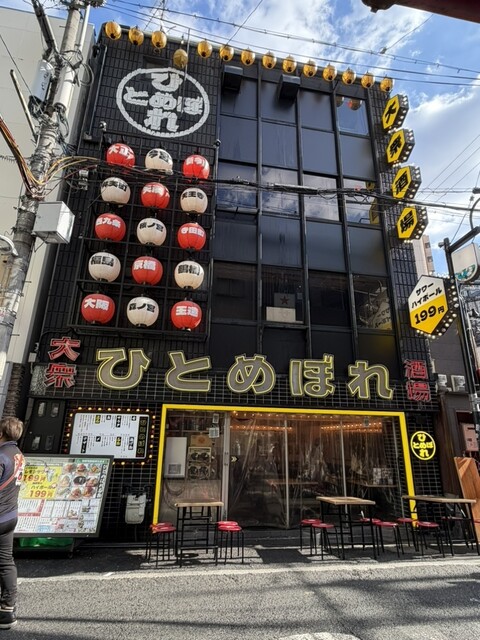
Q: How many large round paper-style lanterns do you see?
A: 15